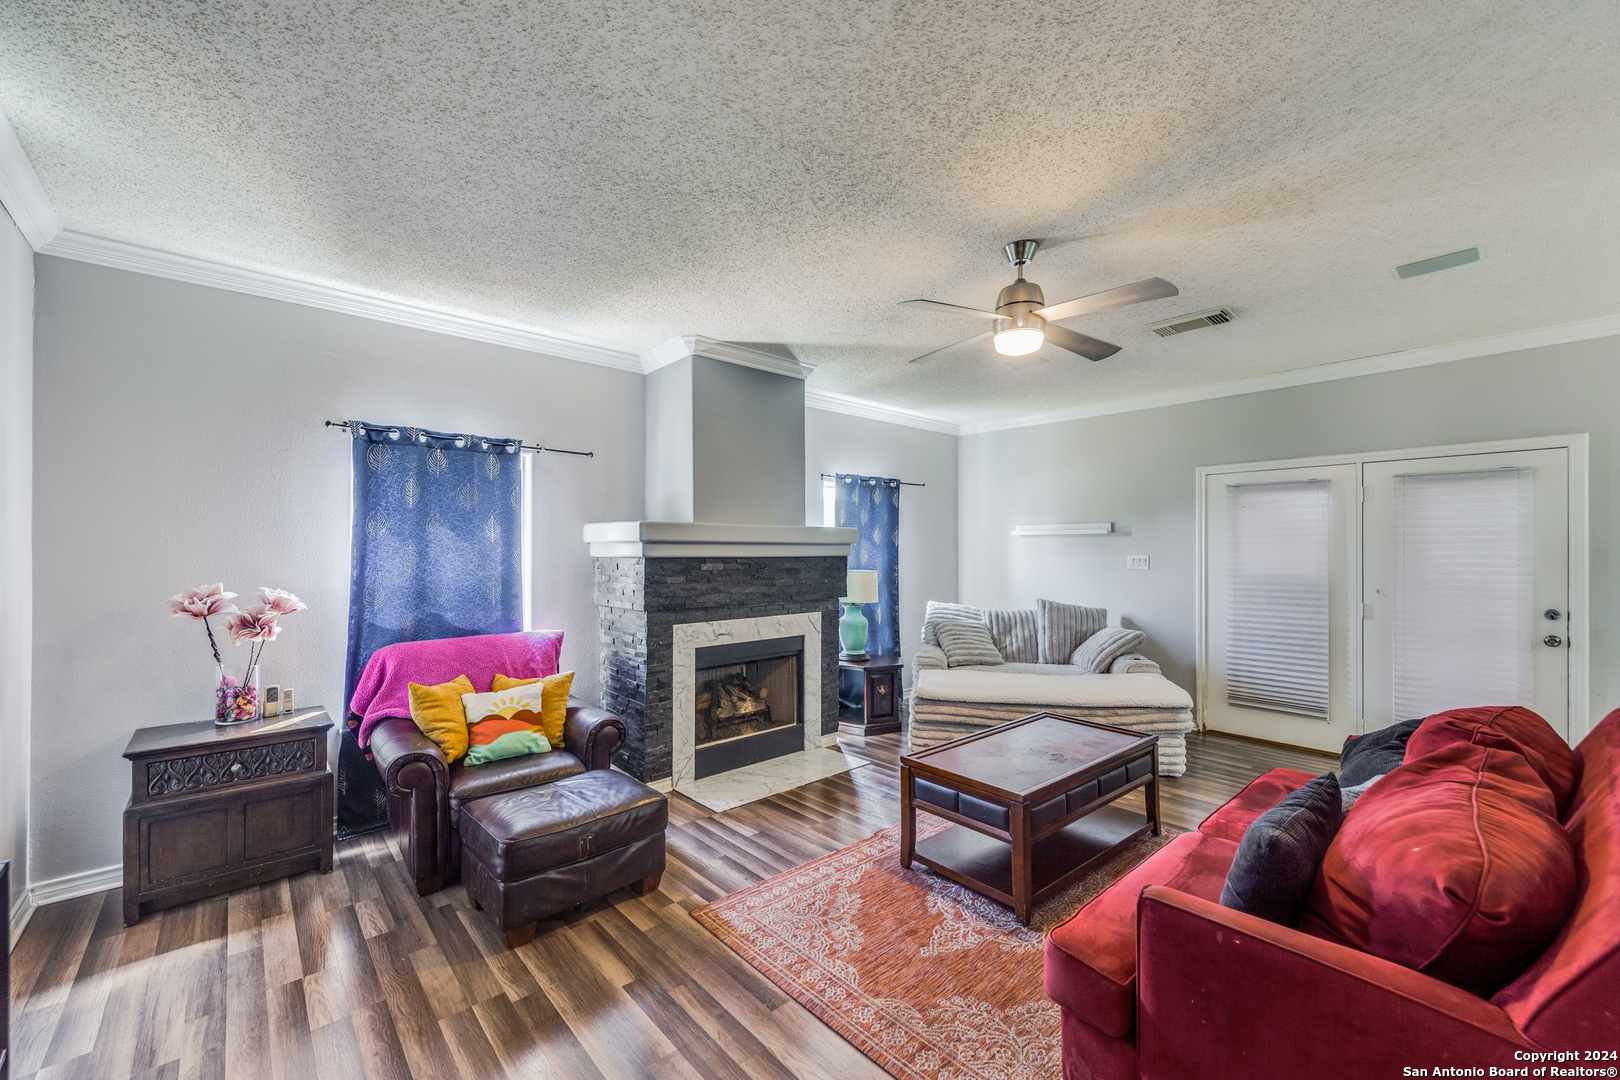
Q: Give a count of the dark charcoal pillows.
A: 2